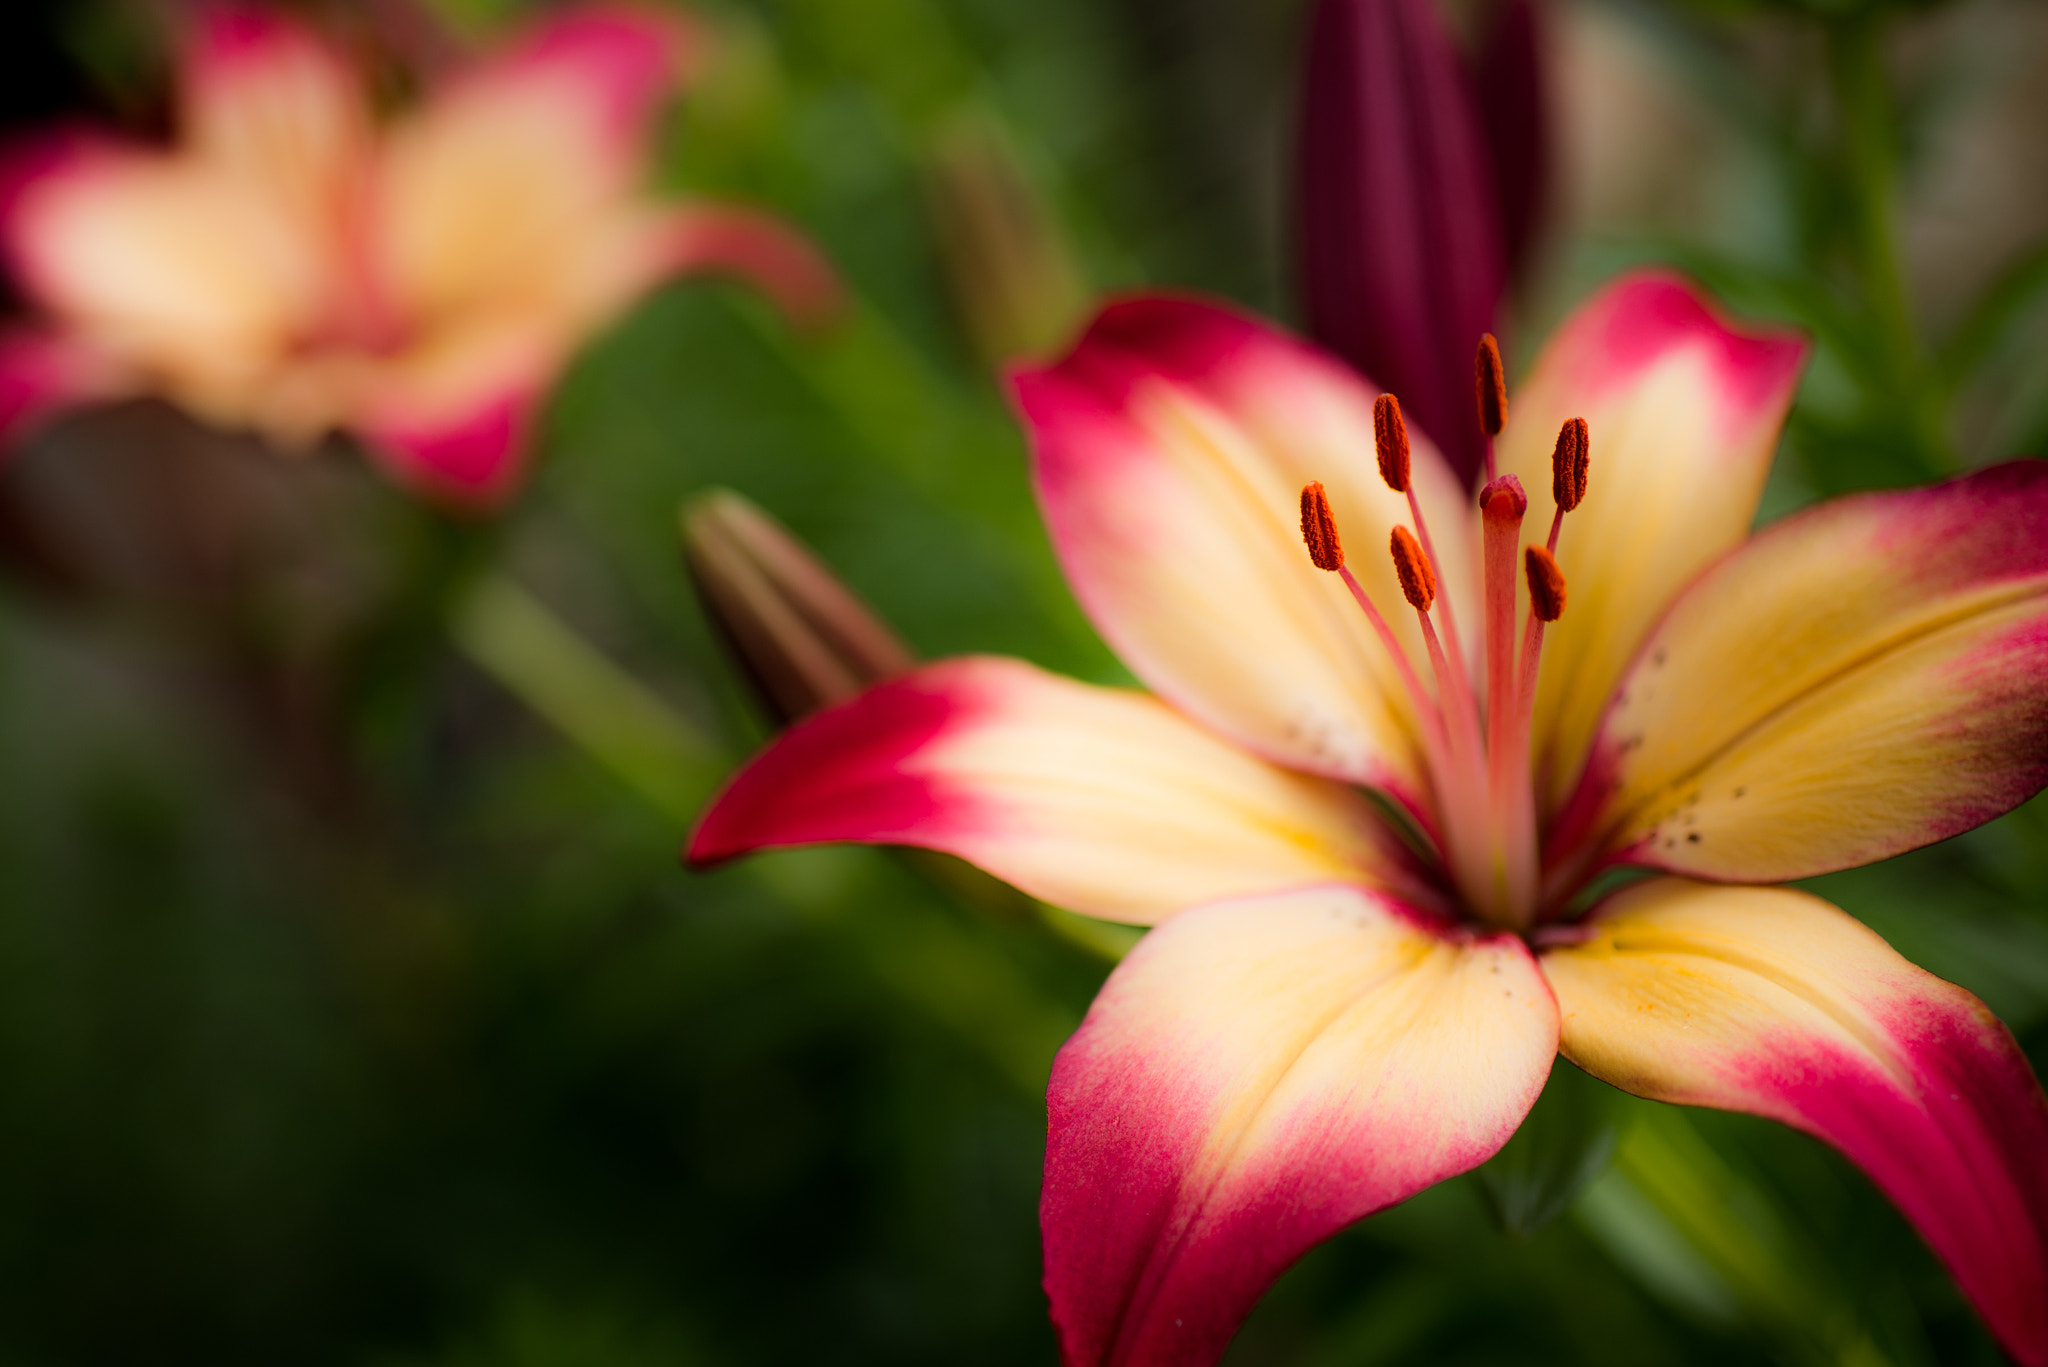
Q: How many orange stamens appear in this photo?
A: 6